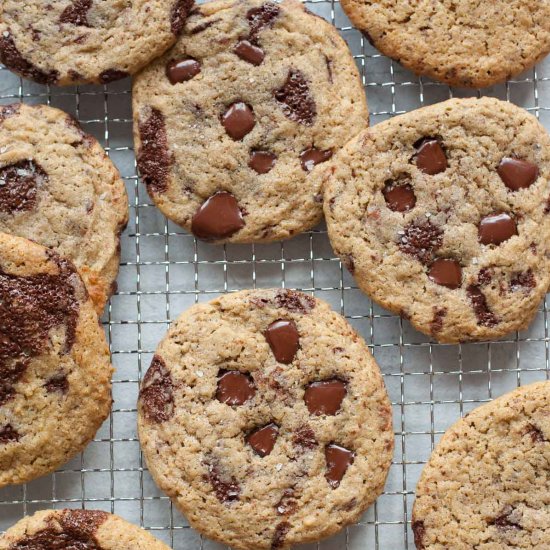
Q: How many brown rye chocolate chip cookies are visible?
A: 9